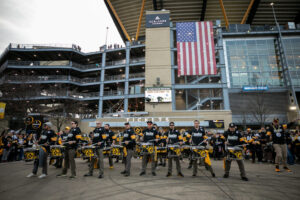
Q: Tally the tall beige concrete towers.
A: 1